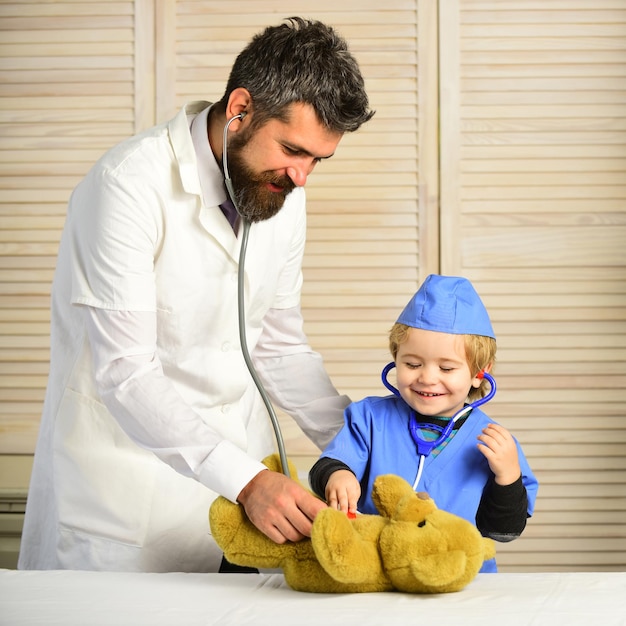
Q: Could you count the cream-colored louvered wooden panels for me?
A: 3